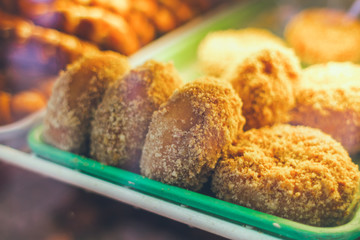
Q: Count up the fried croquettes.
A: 8